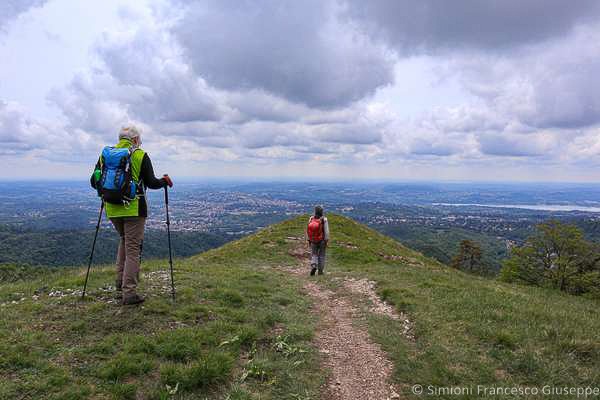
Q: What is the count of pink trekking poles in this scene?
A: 0